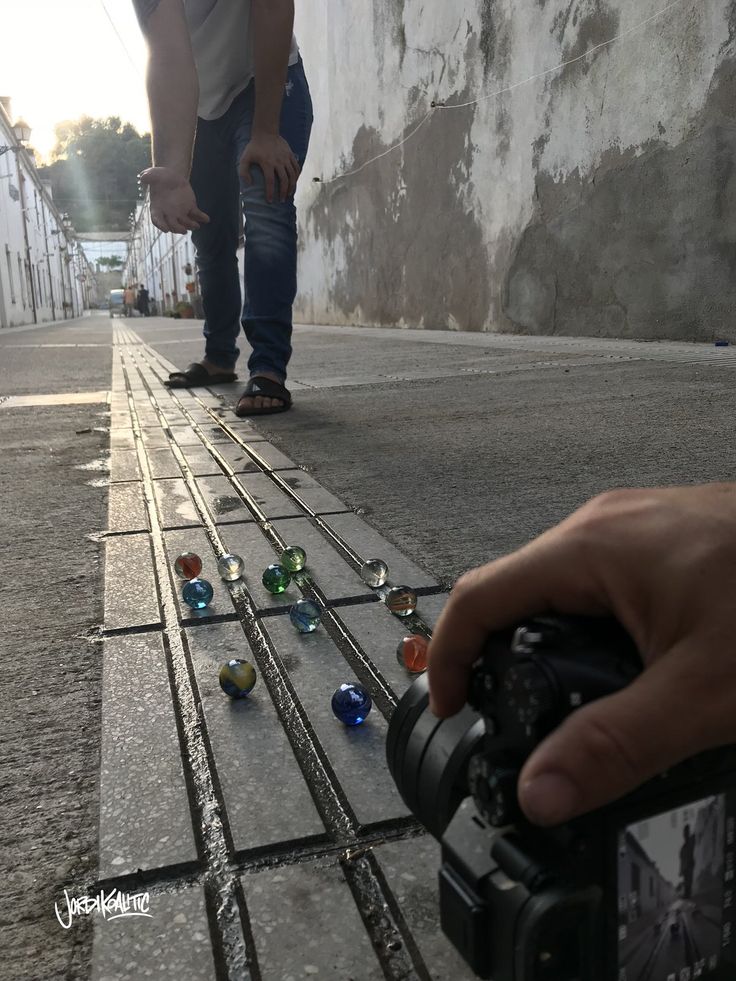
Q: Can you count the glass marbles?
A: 11